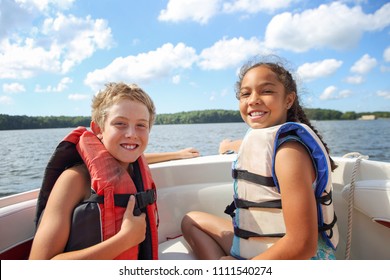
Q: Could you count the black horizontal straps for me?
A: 4